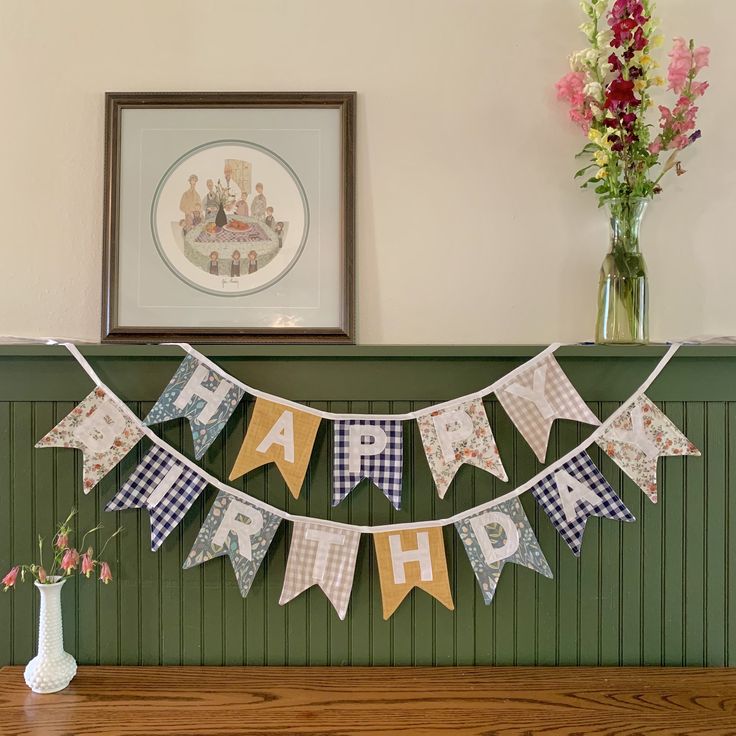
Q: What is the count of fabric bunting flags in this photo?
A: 13